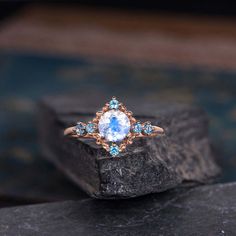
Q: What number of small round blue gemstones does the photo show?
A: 6